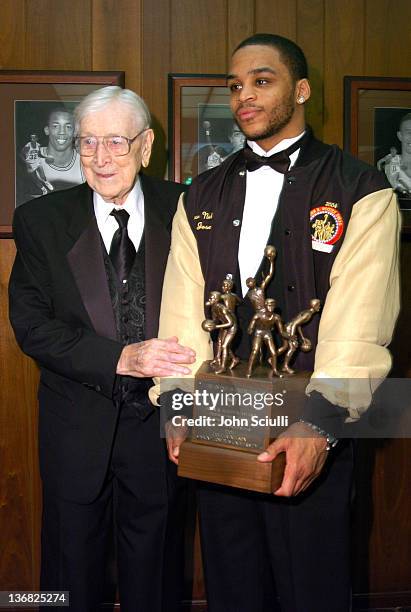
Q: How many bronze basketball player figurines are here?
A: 5